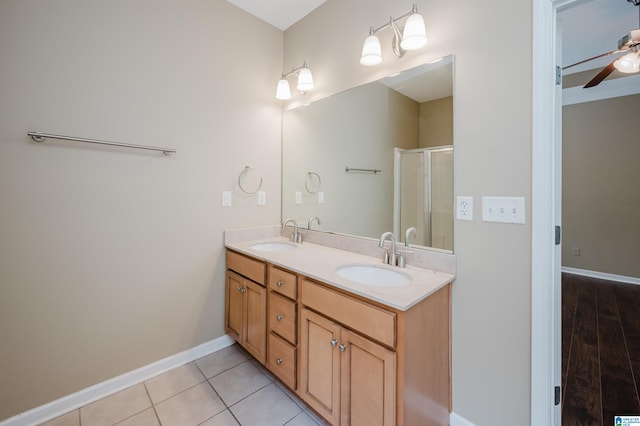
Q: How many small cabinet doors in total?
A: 4